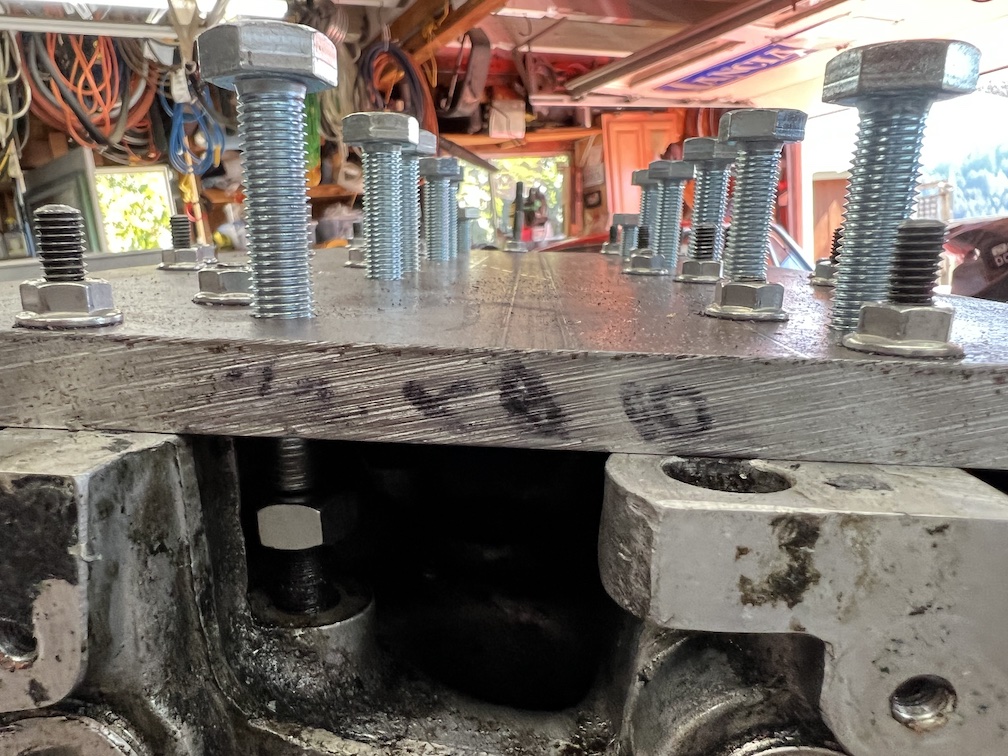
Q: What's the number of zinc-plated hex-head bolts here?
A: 12